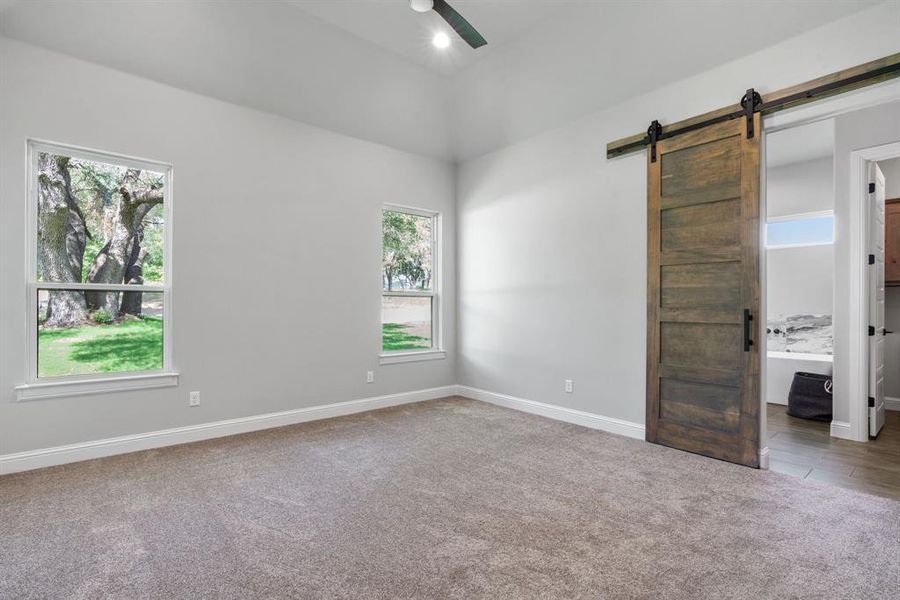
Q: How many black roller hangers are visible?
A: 2